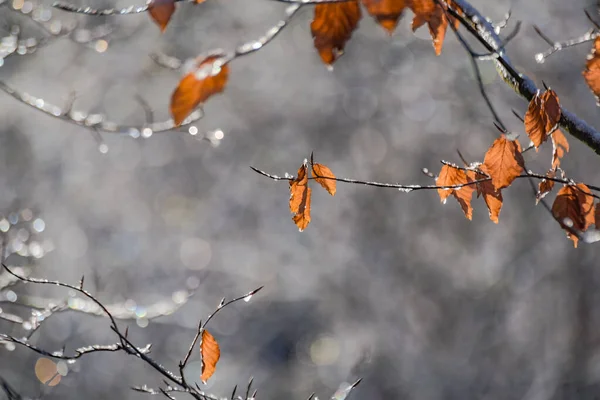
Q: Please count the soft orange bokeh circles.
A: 1